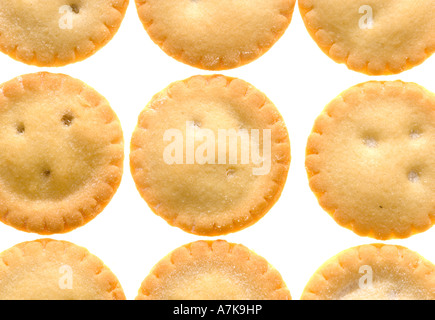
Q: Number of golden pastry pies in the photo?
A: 9